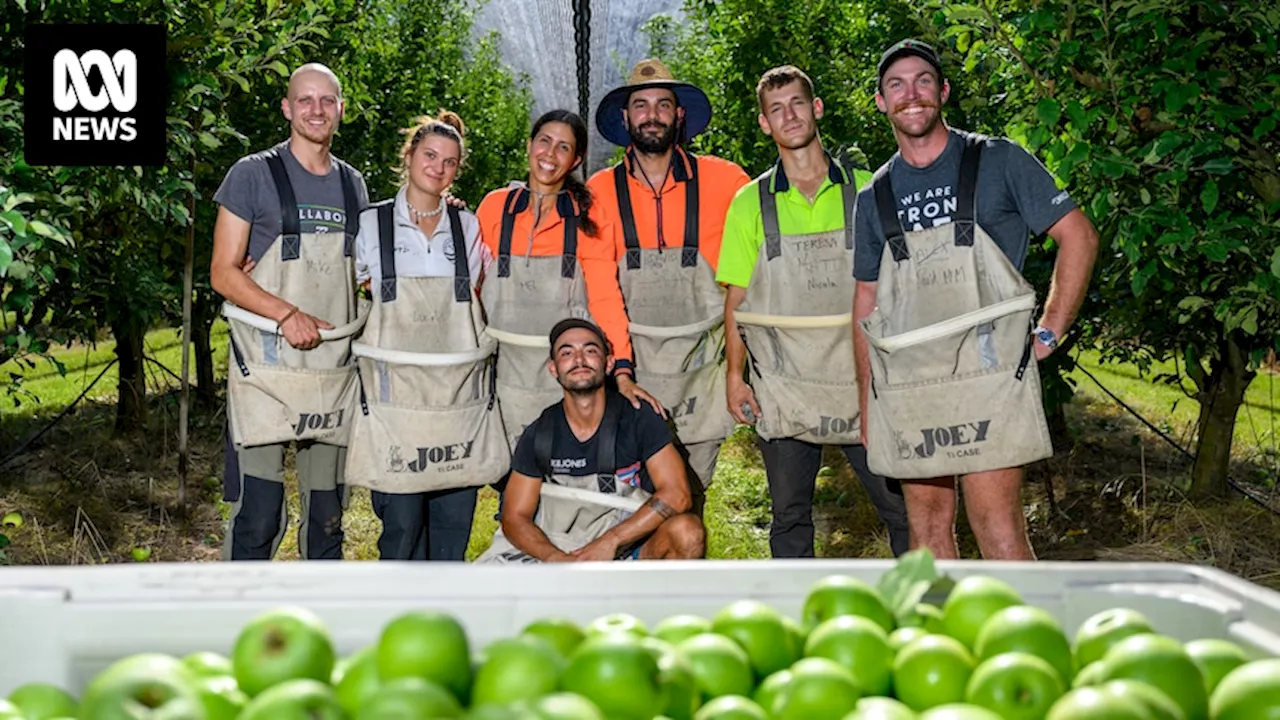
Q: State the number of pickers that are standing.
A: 6